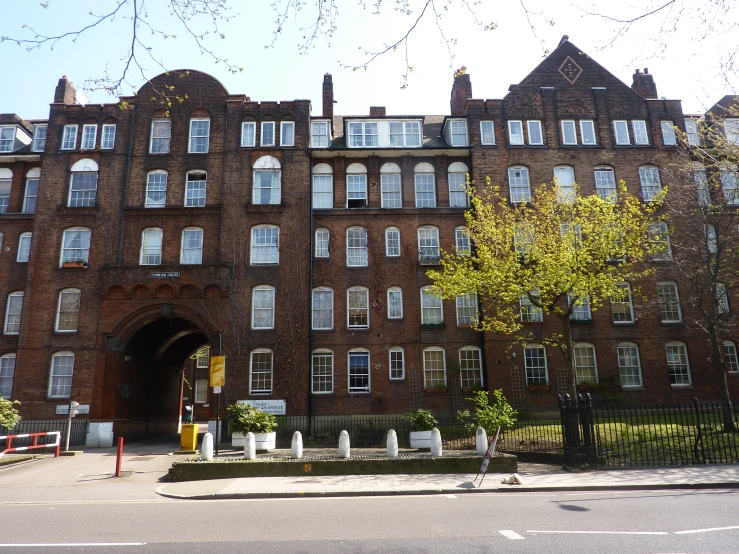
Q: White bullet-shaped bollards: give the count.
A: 7